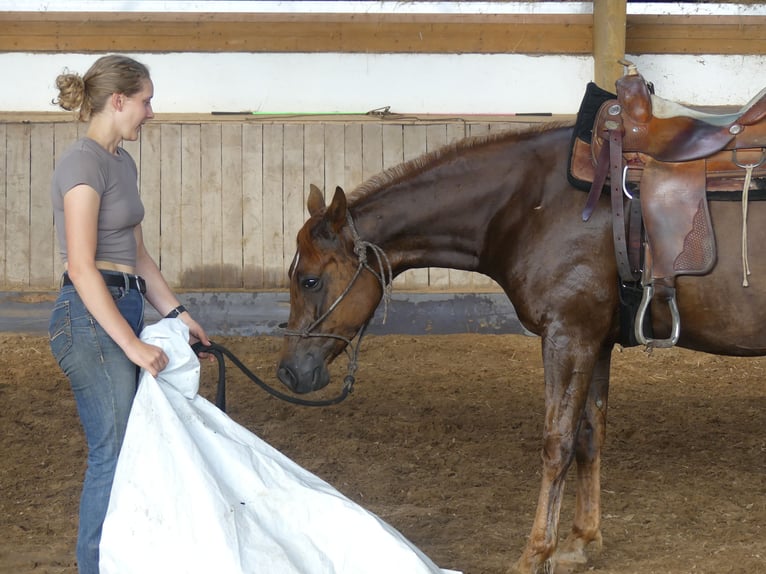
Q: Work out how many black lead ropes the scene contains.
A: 1